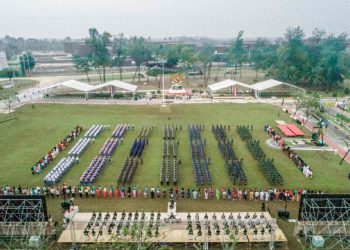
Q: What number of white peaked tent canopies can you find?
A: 4